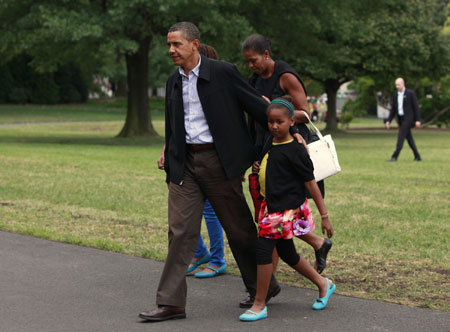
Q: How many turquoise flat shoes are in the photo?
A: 4